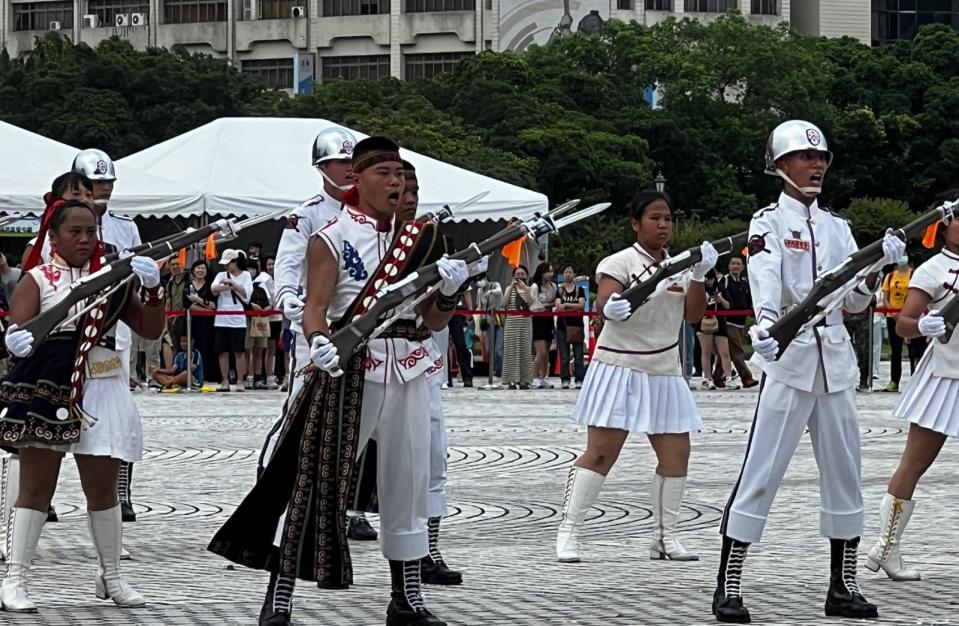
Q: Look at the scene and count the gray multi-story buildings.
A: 1